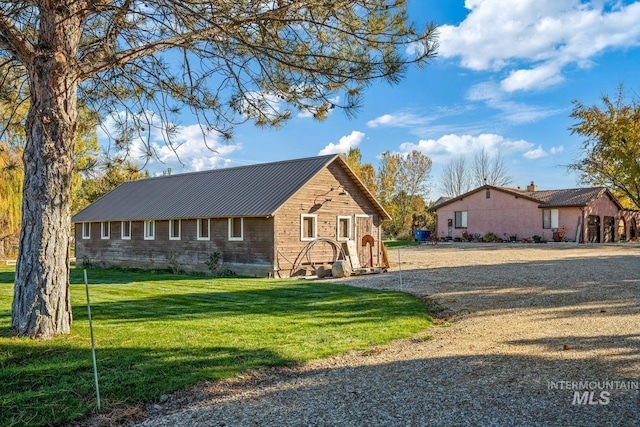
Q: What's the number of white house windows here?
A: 9